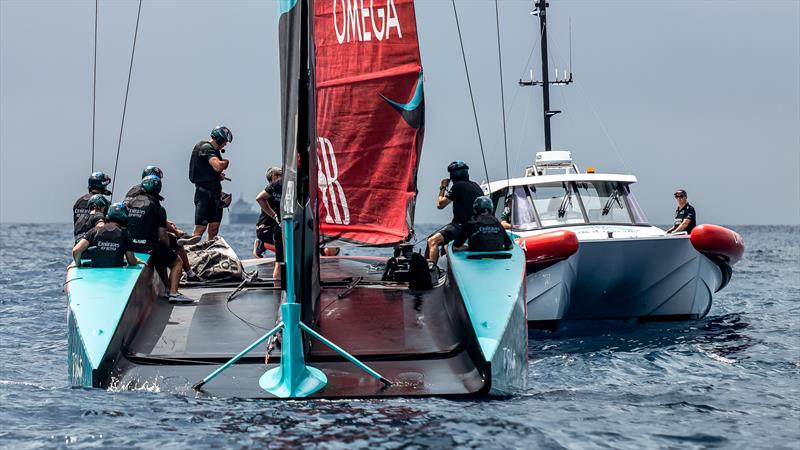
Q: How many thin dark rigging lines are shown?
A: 4